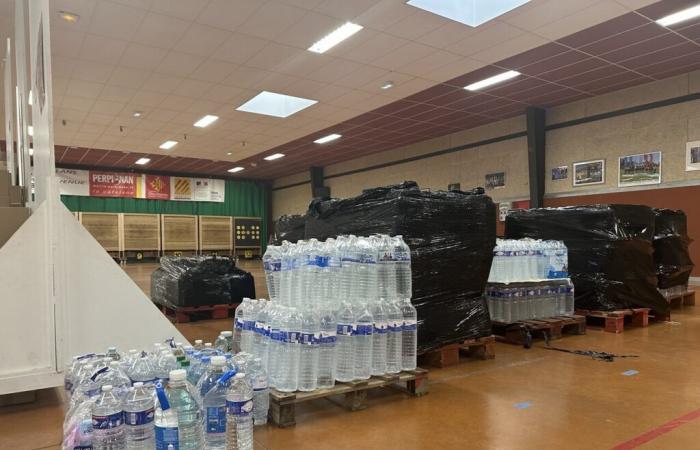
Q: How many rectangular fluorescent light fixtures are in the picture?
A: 9